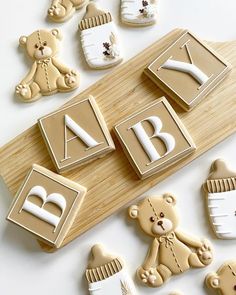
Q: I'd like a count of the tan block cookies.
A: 4